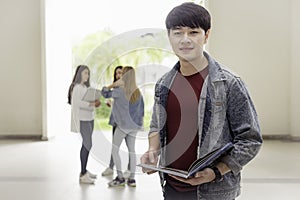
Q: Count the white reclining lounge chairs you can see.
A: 0